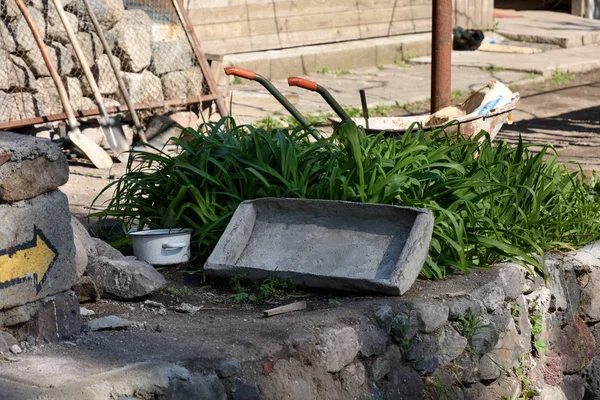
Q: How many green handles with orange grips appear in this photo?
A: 2